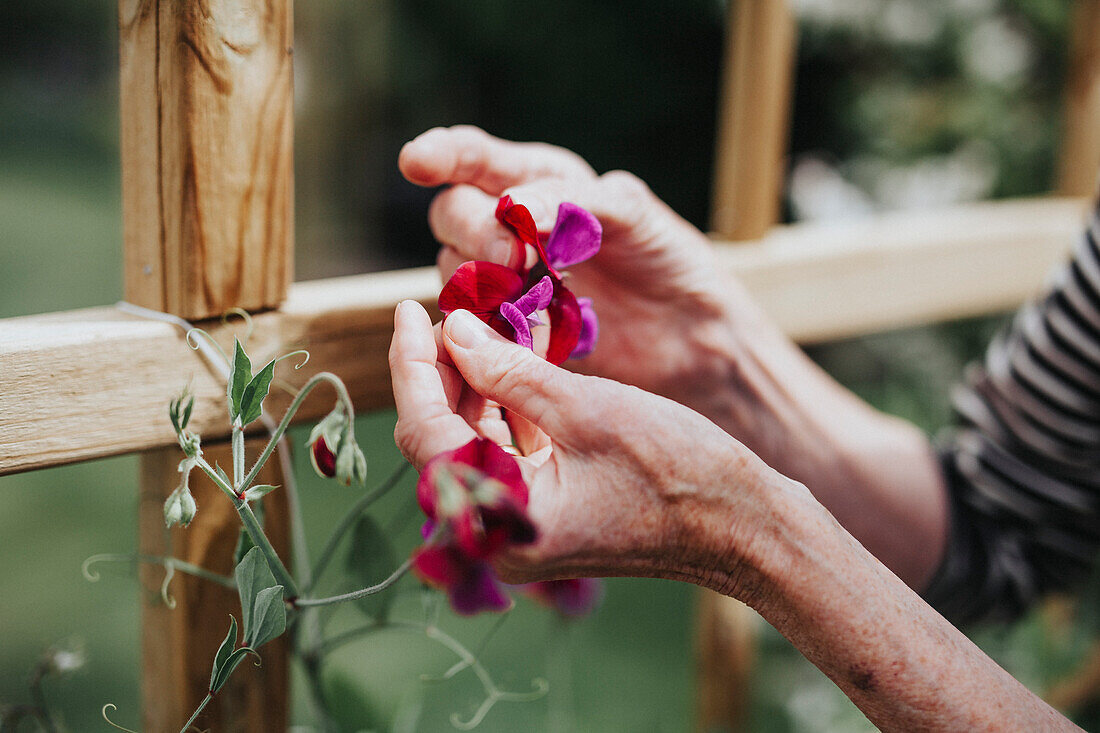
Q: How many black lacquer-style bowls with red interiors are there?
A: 0